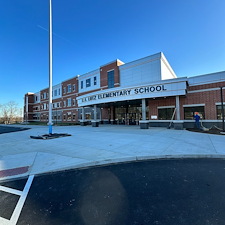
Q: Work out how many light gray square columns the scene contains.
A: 4